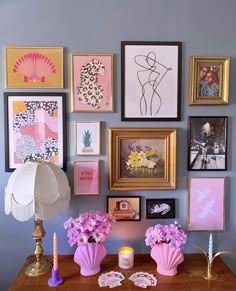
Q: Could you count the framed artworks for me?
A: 12